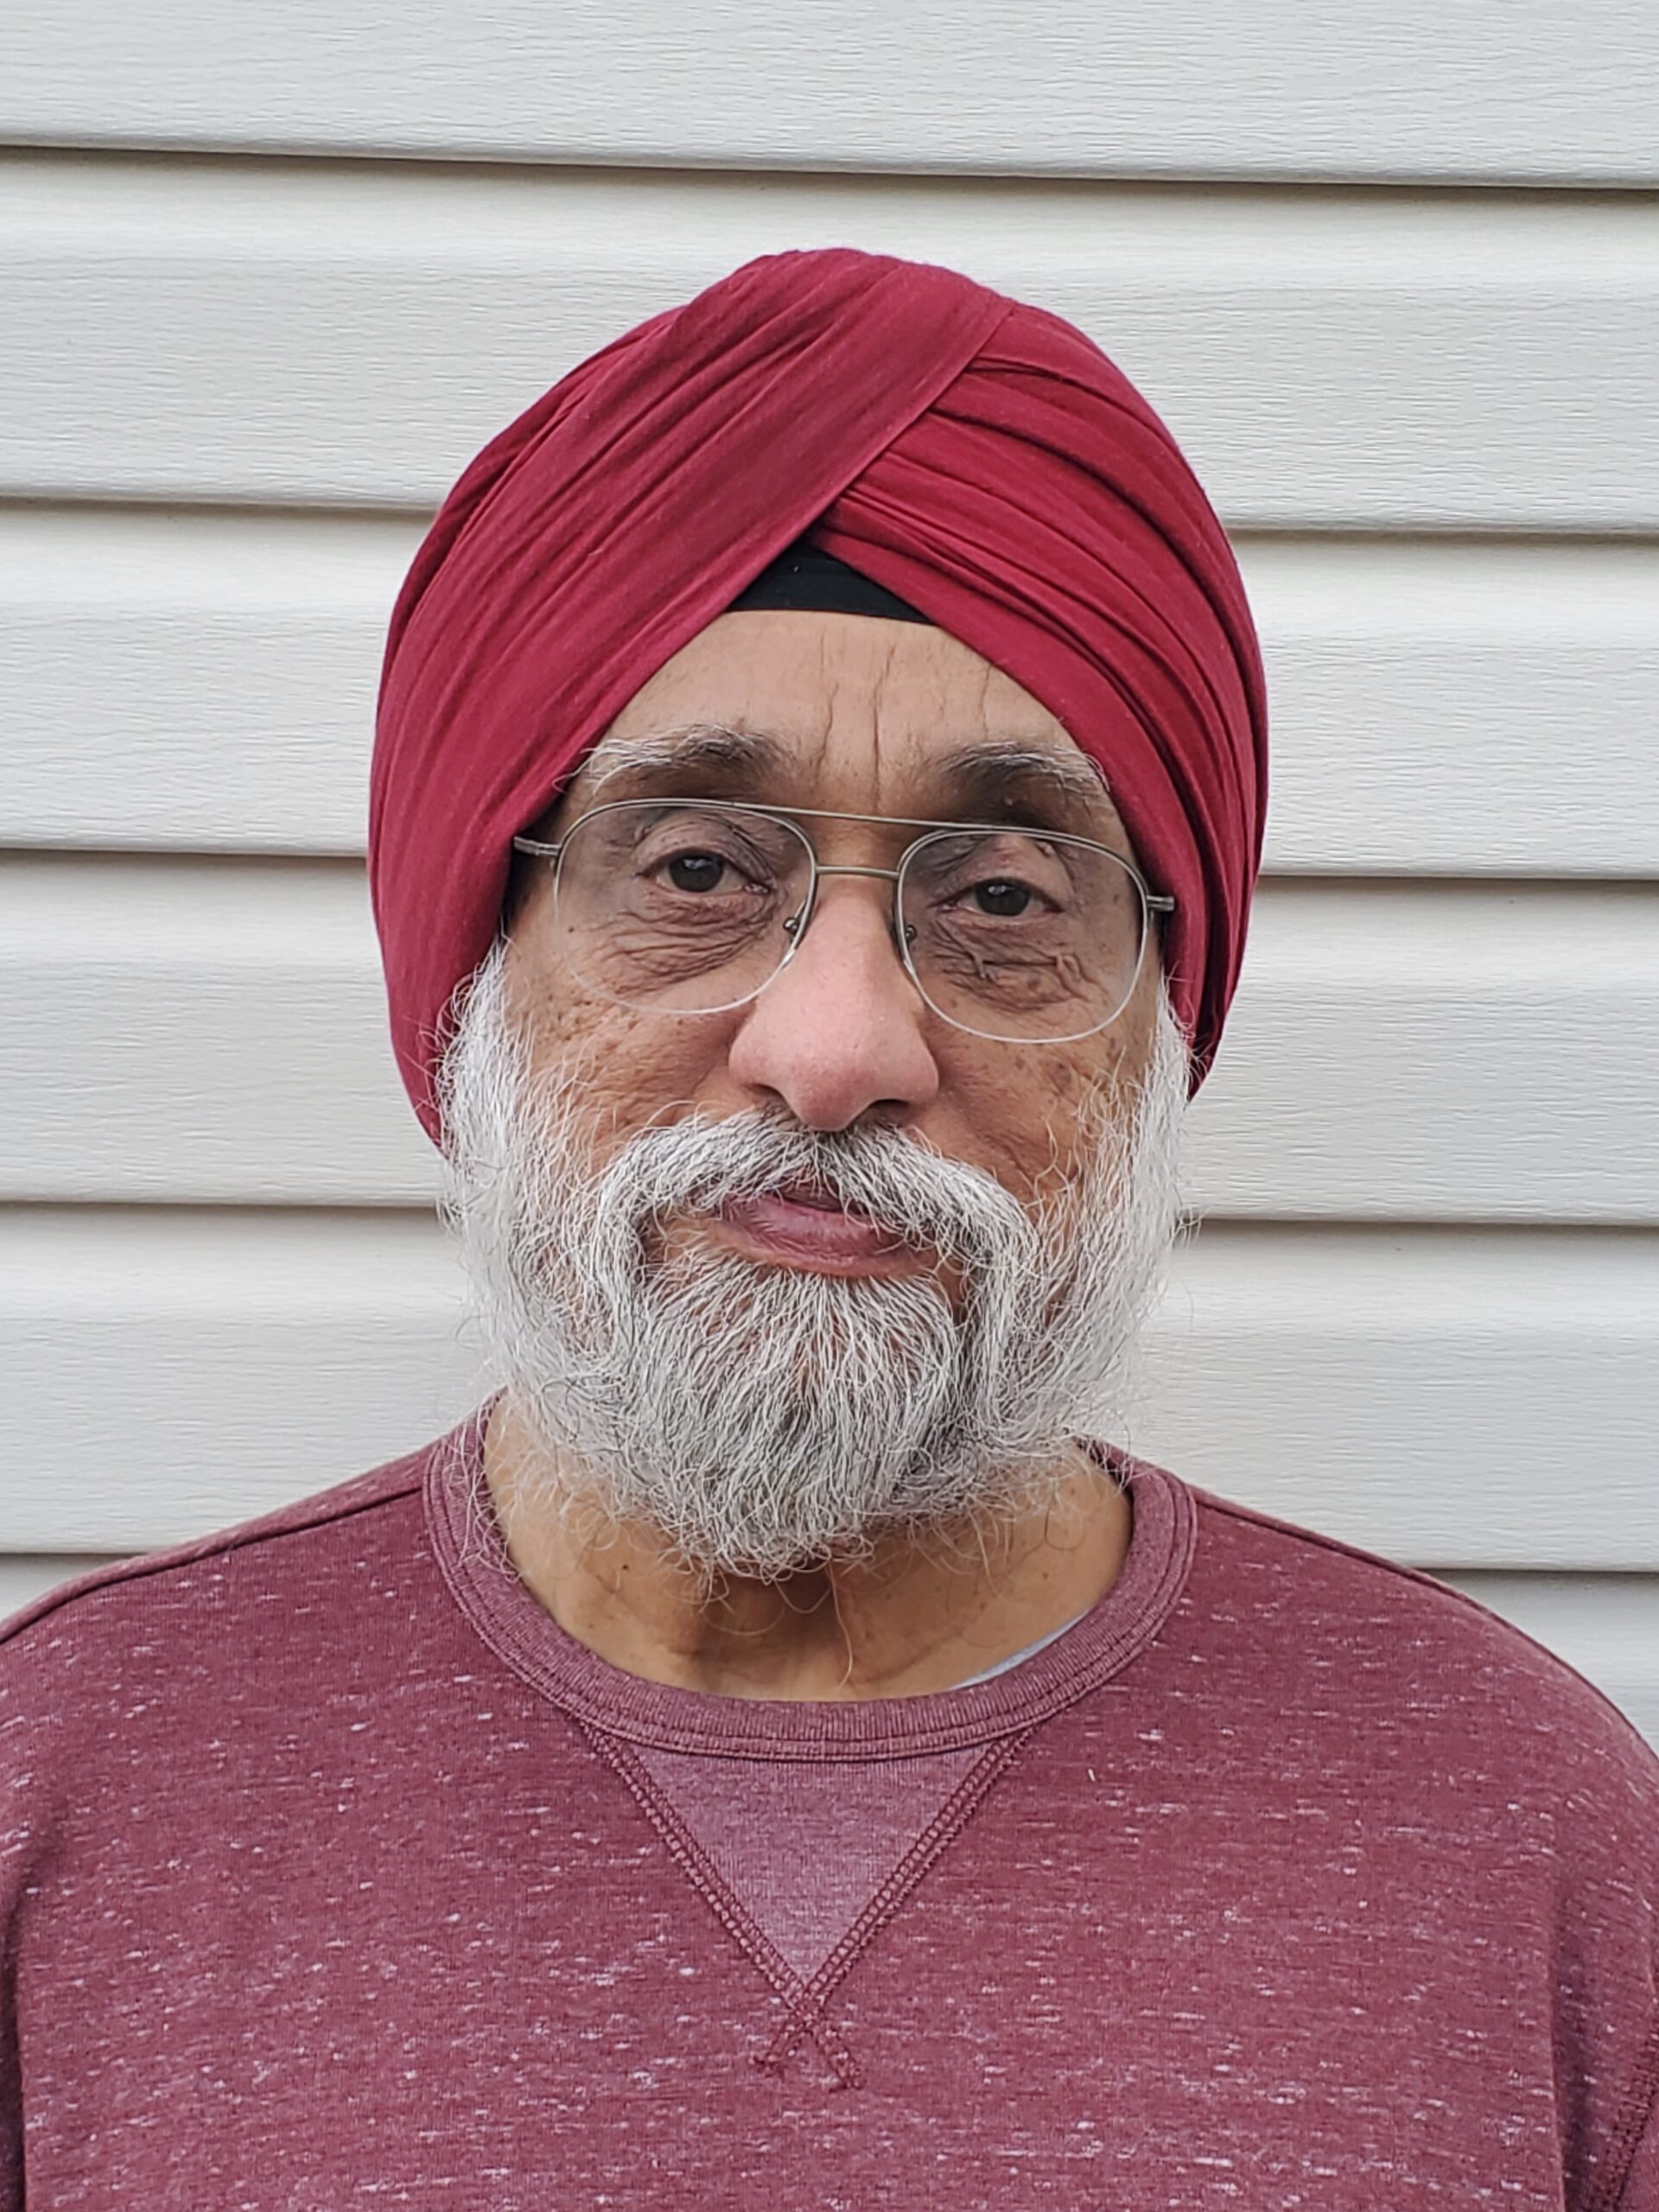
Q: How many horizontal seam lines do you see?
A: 5